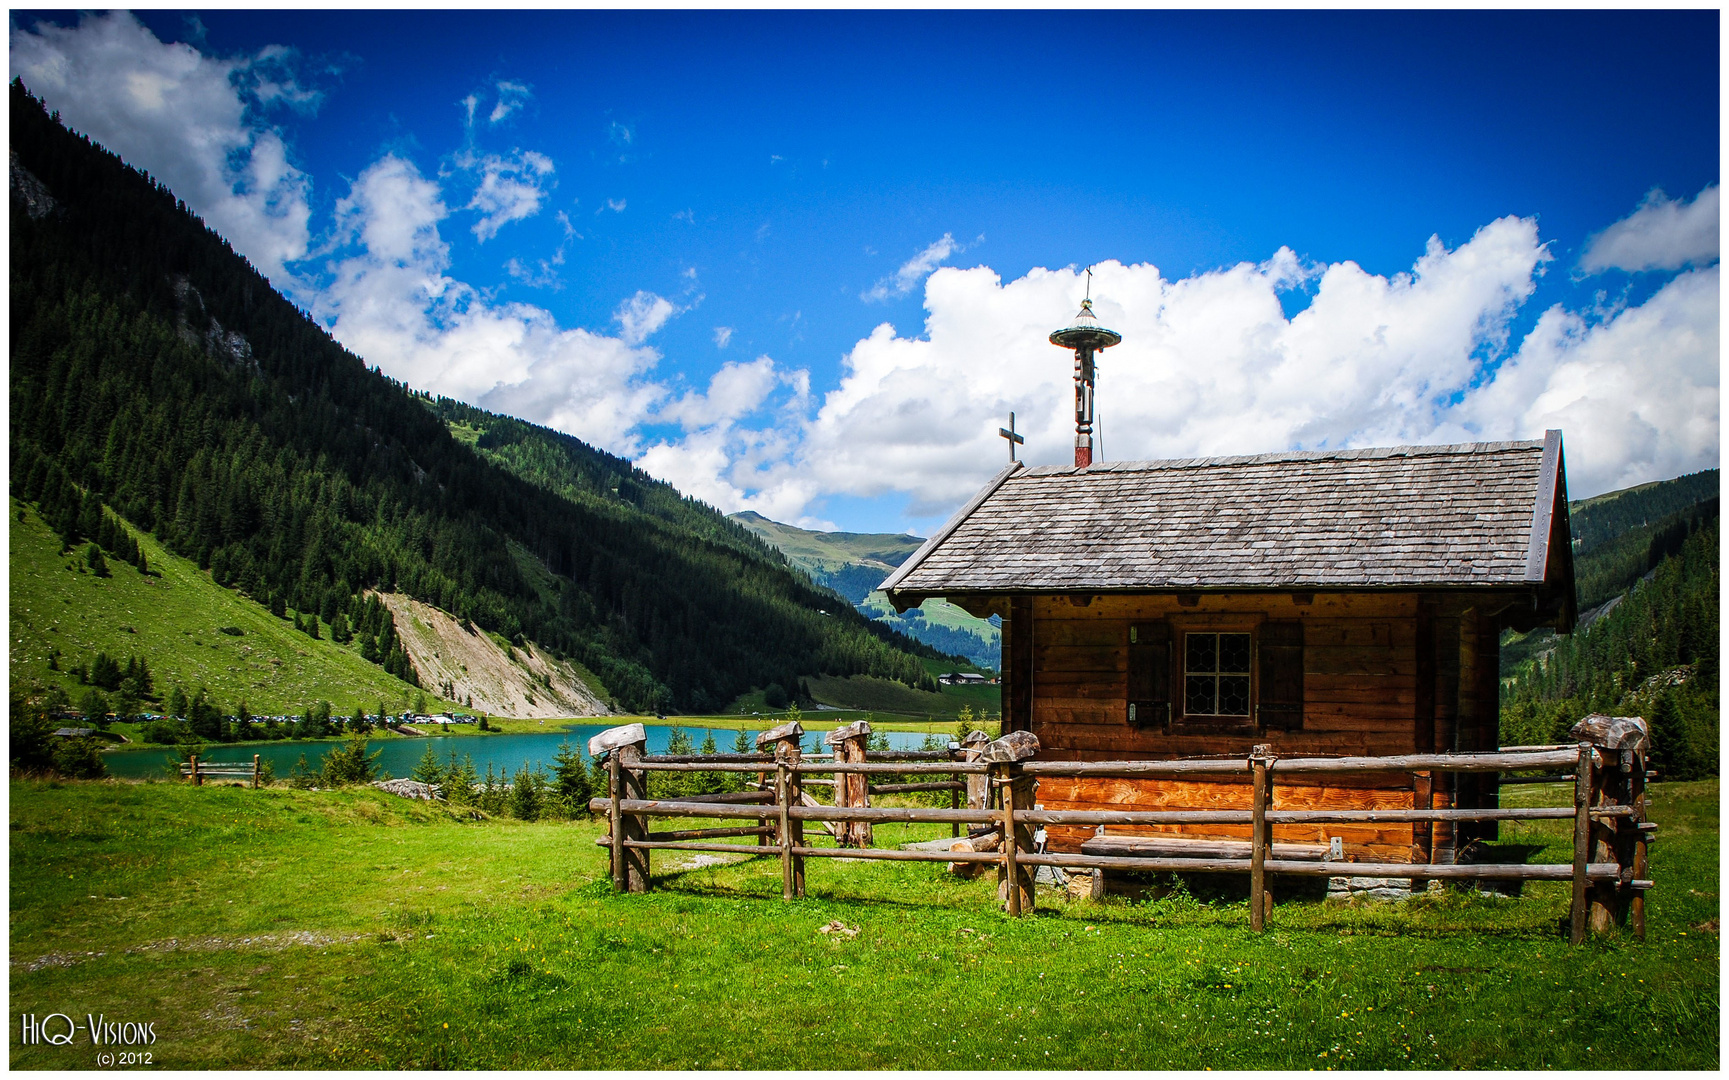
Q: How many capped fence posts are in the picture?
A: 6